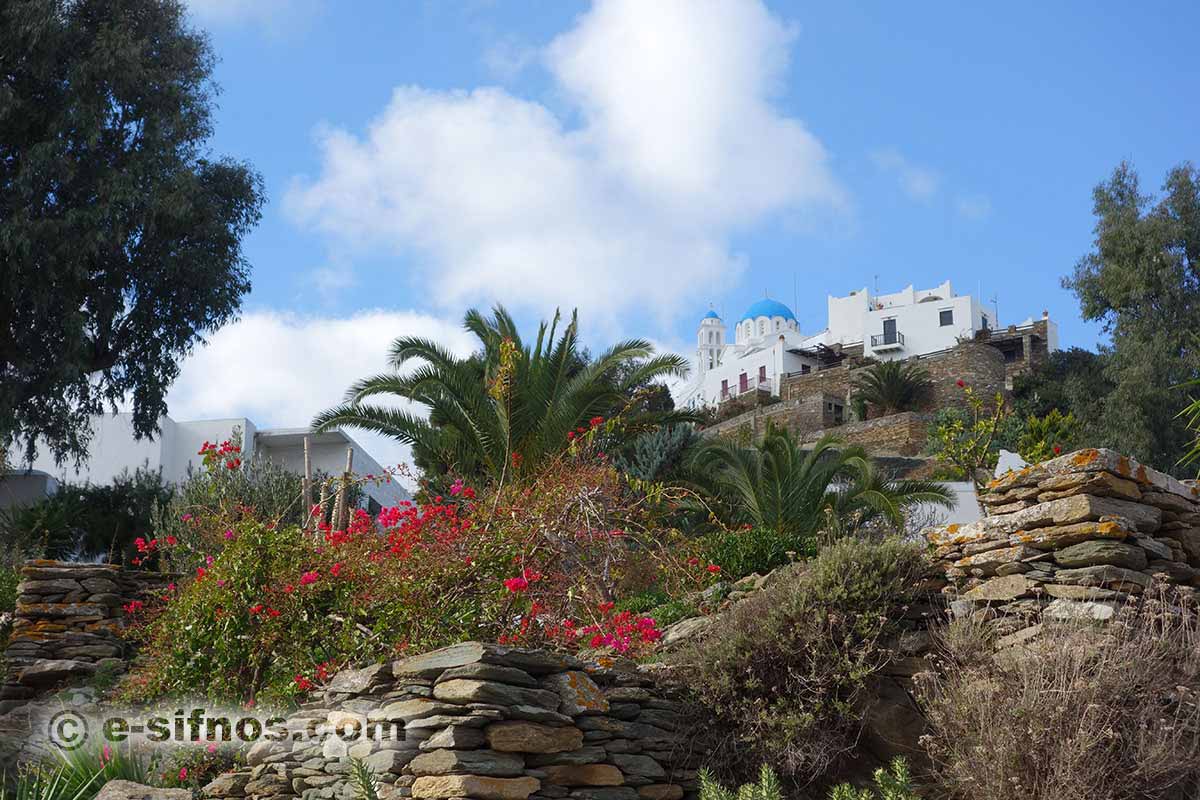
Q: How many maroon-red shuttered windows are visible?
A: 3